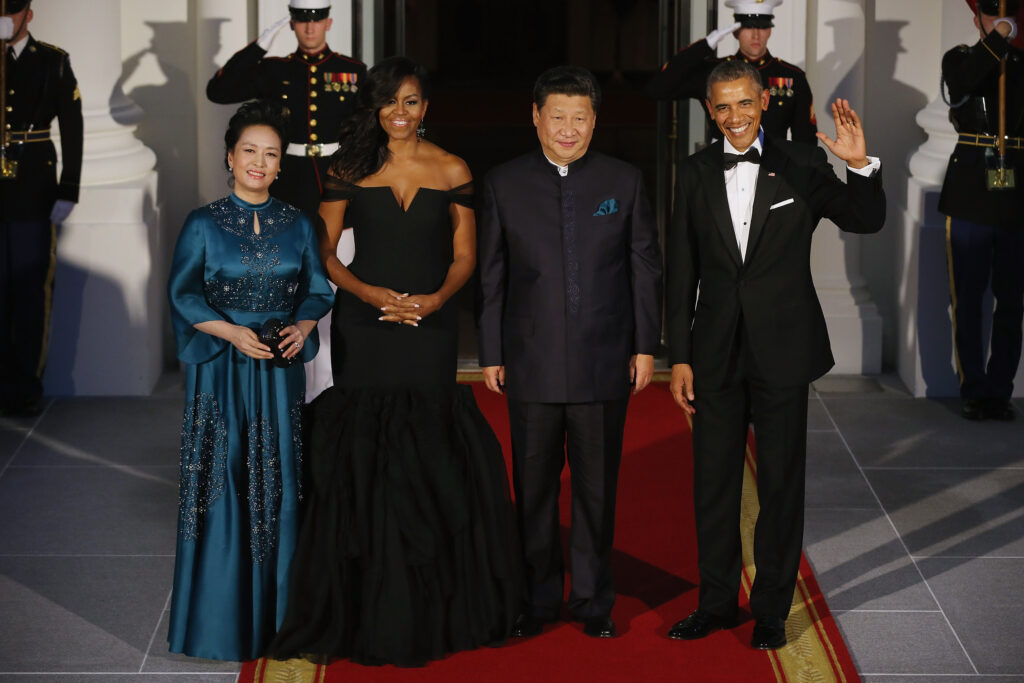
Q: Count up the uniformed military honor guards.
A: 4